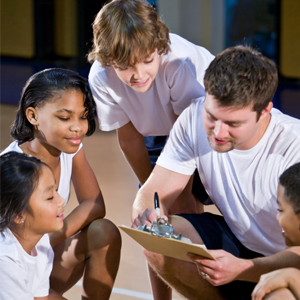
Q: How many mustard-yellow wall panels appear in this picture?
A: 3